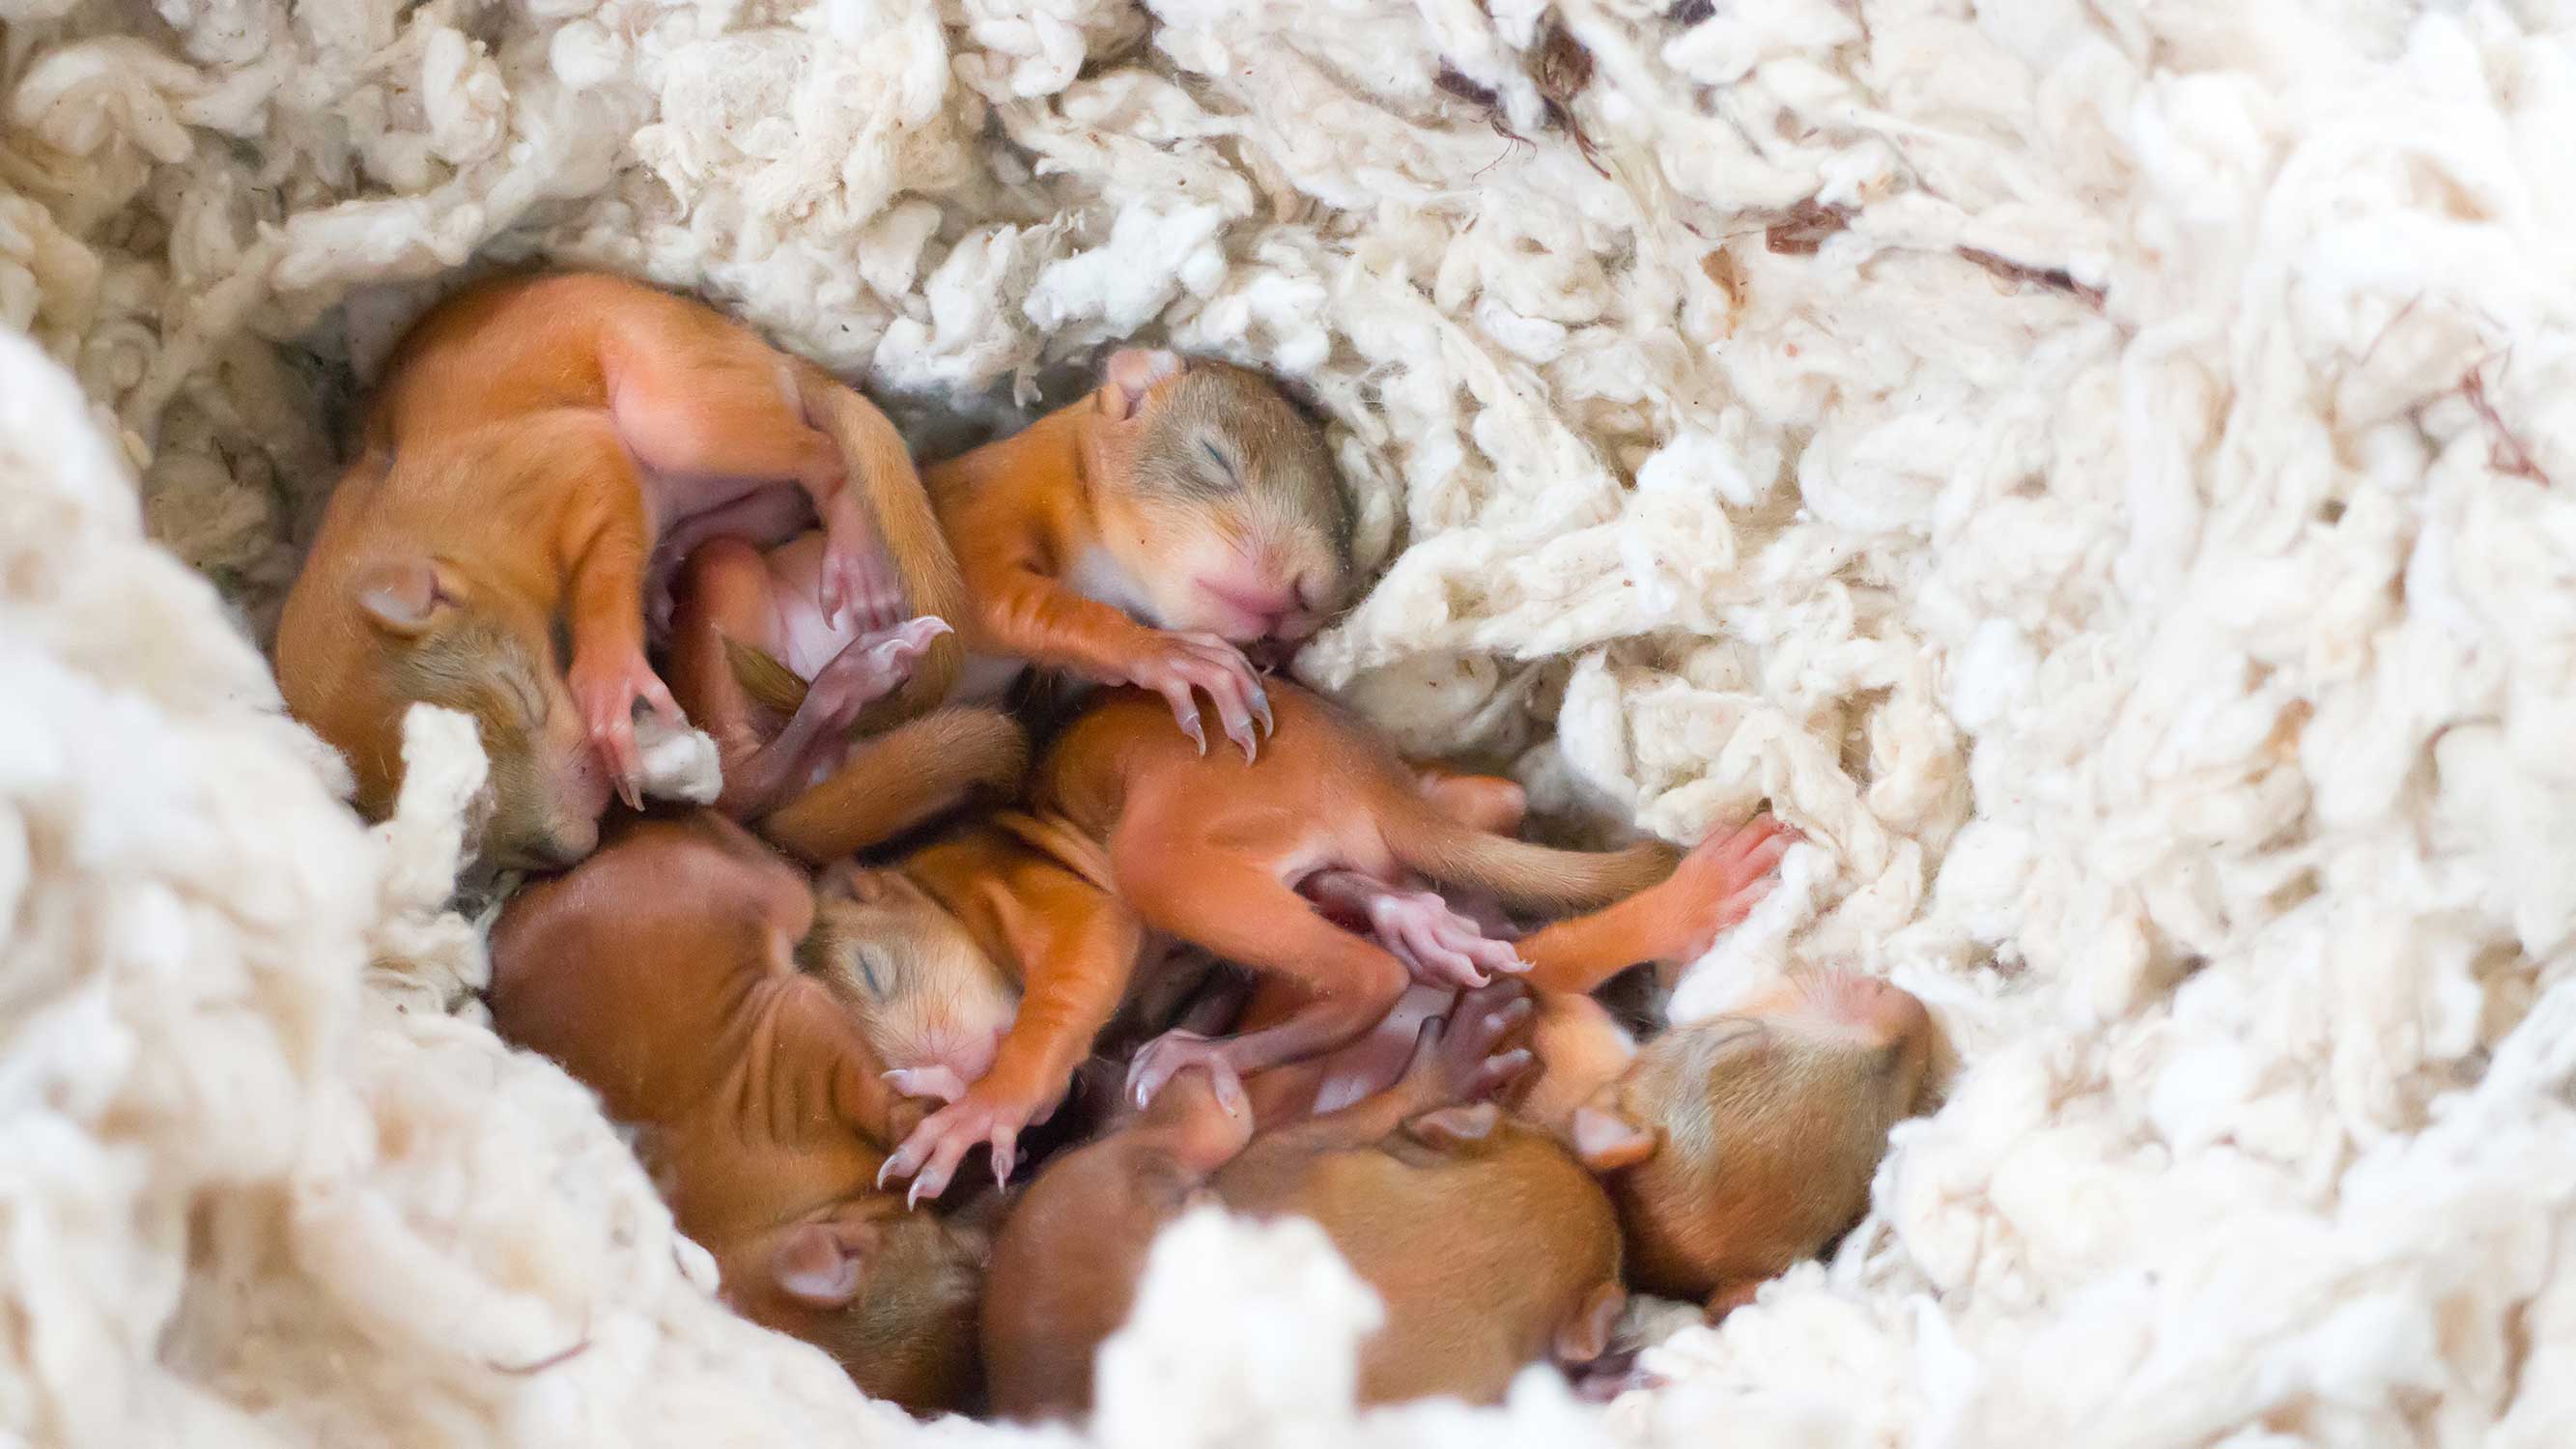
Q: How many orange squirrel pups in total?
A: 6